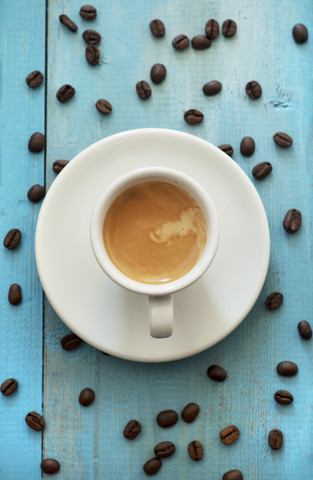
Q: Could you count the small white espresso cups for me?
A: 1